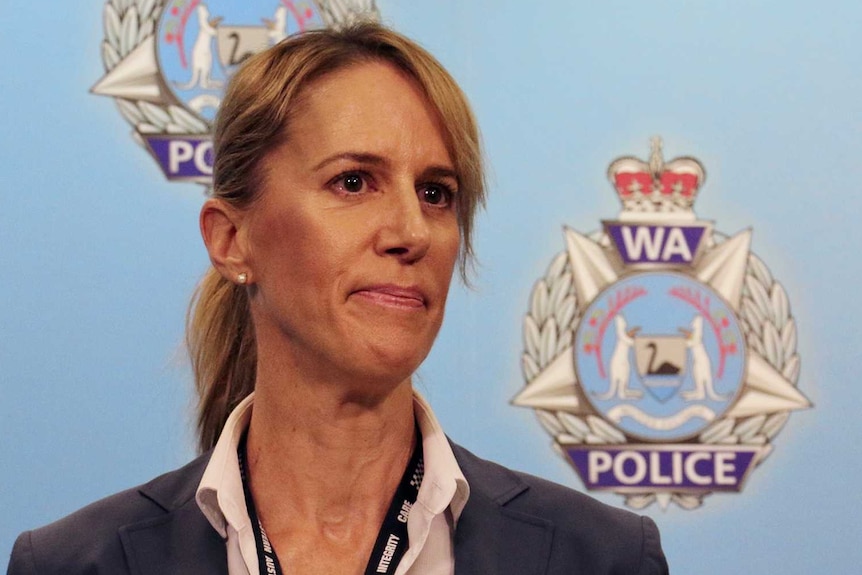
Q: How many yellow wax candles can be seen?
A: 0